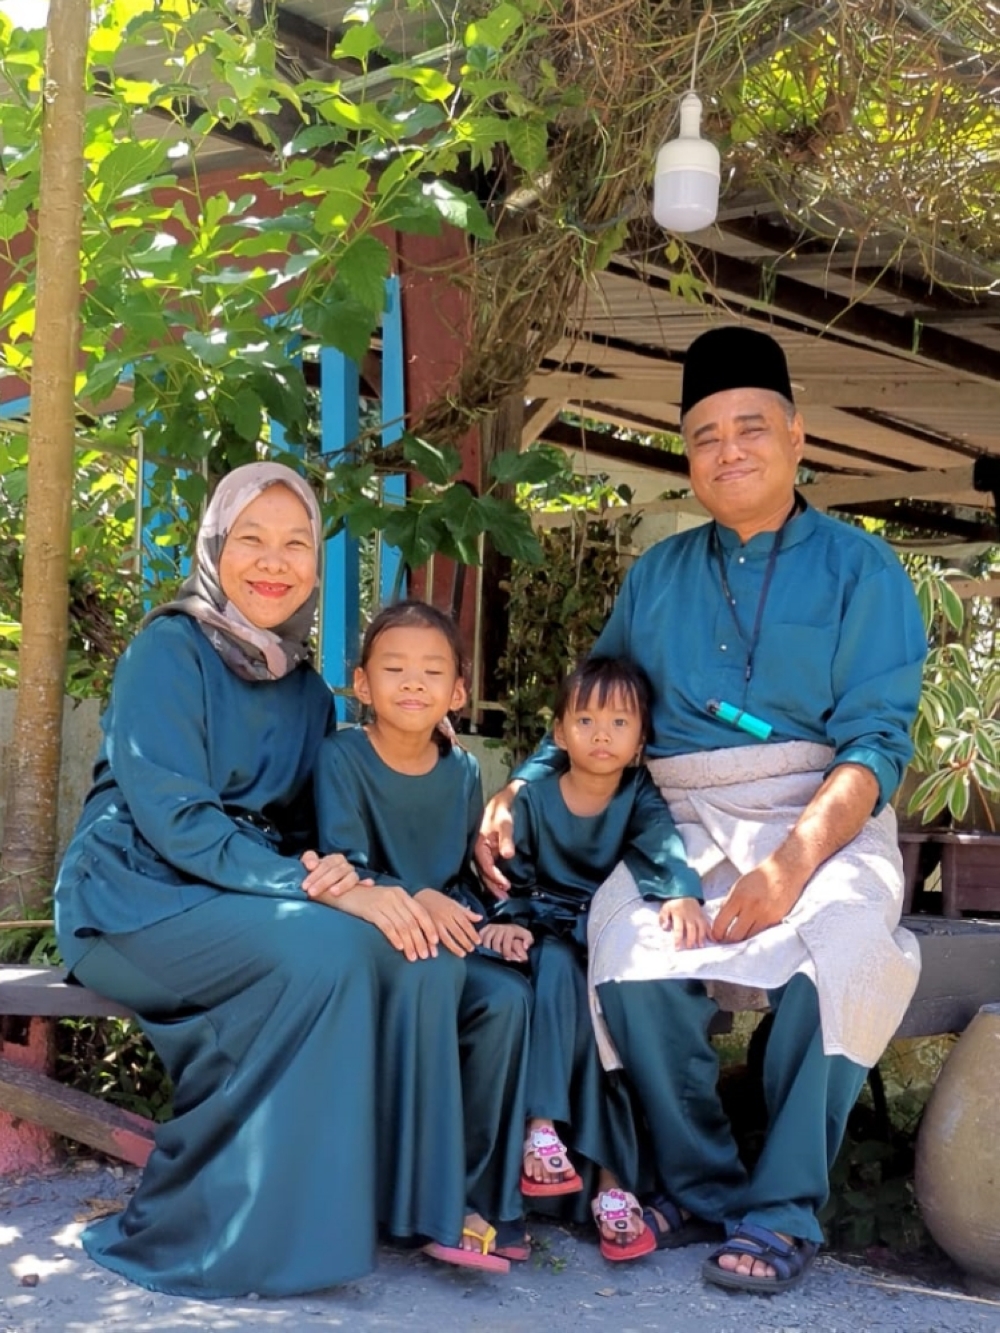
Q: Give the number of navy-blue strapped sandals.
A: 2